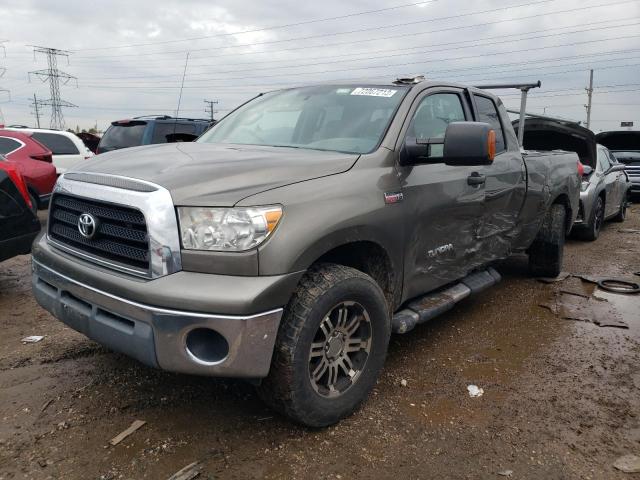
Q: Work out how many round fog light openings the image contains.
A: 1